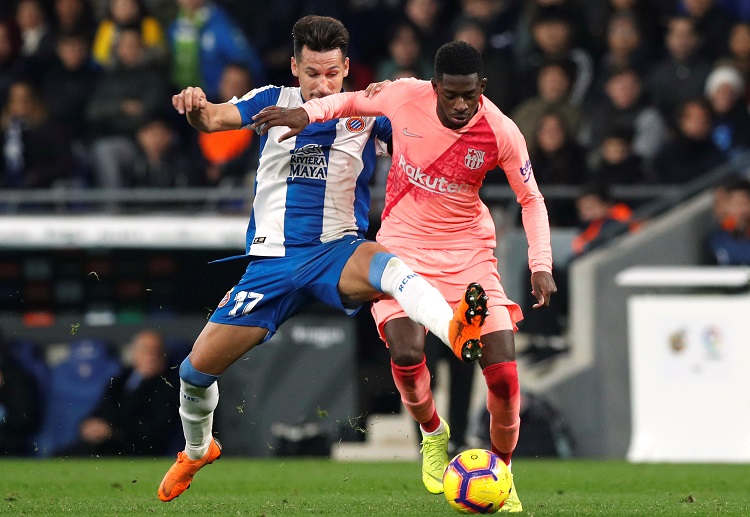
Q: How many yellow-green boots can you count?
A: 2